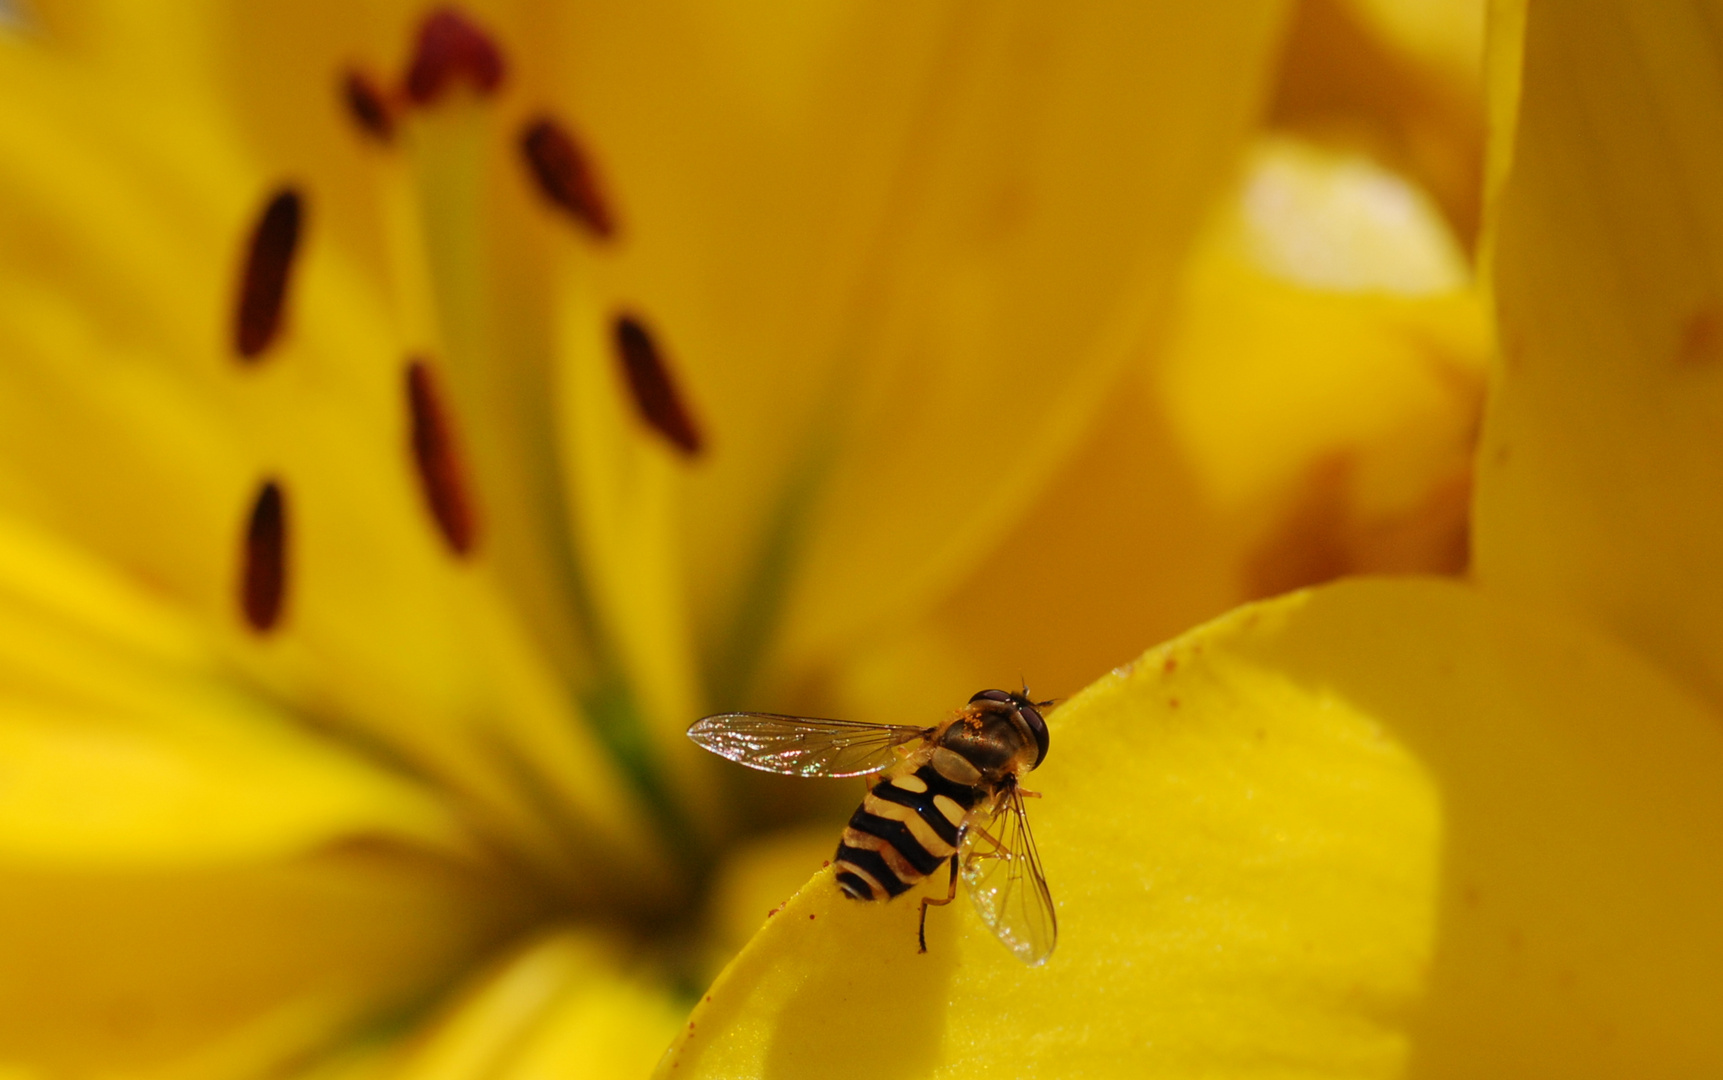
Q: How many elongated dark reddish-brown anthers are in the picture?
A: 6